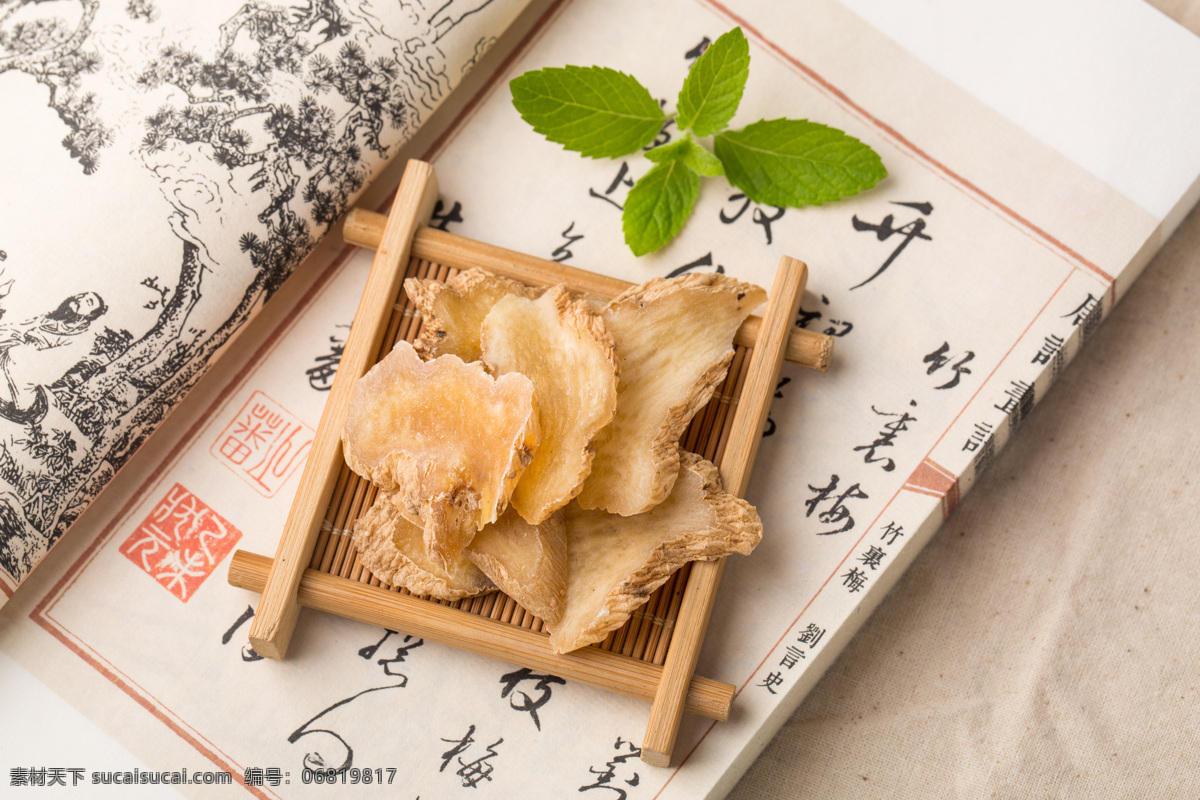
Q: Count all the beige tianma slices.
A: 7